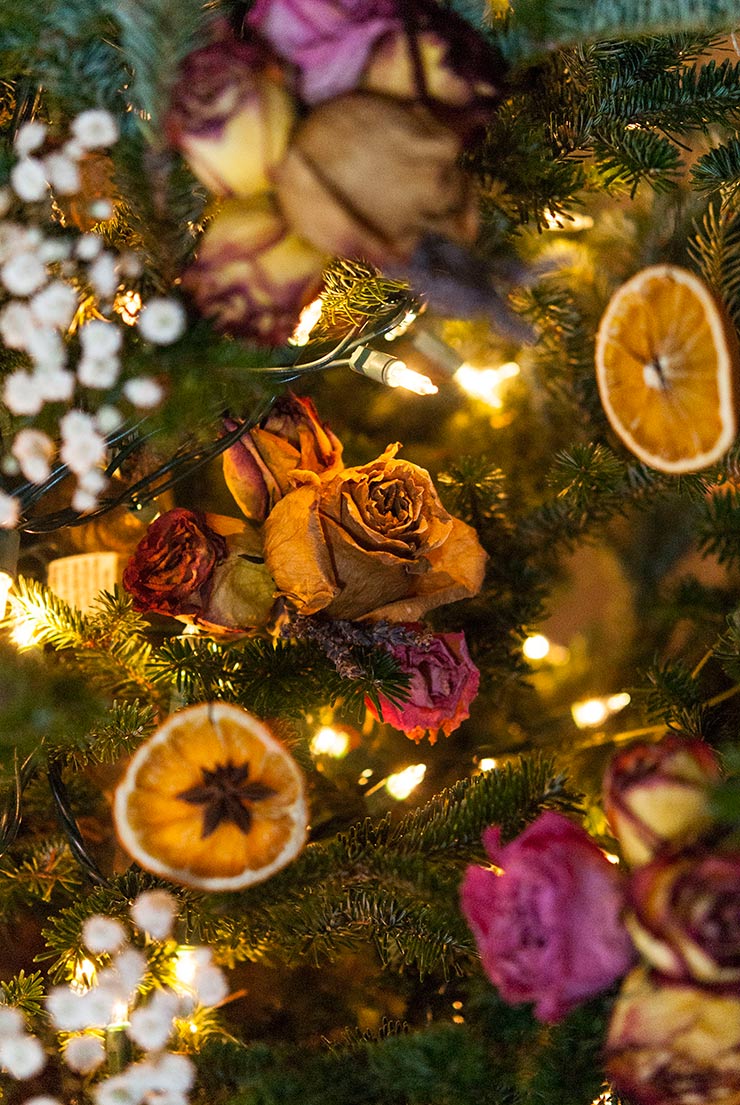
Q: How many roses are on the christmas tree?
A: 13